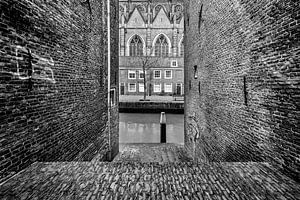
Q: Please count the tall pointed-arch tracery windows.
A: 2